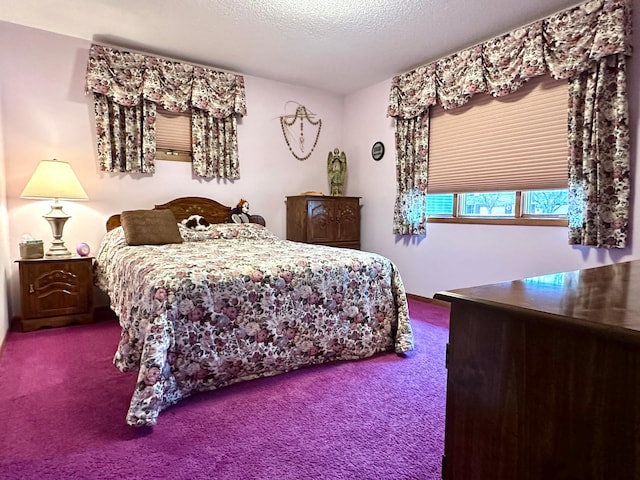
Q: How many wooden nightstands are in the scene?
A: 1